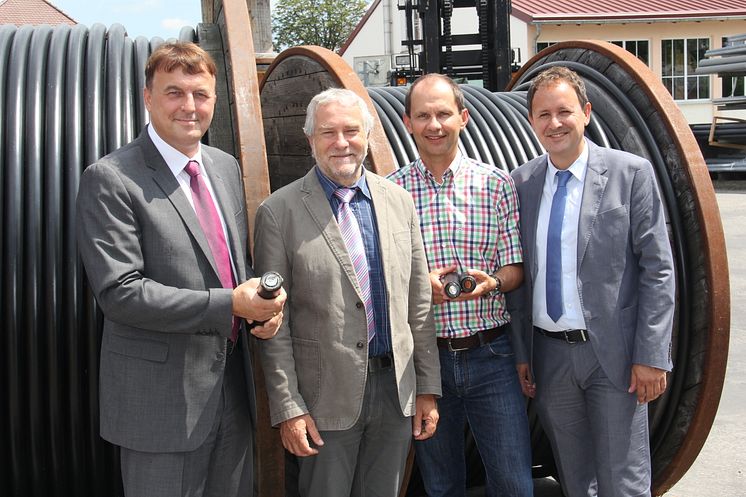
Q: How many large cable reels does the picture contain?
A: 2